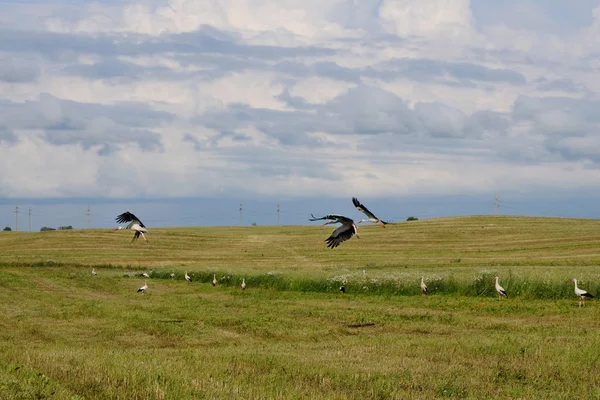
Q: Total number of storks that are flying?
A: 3